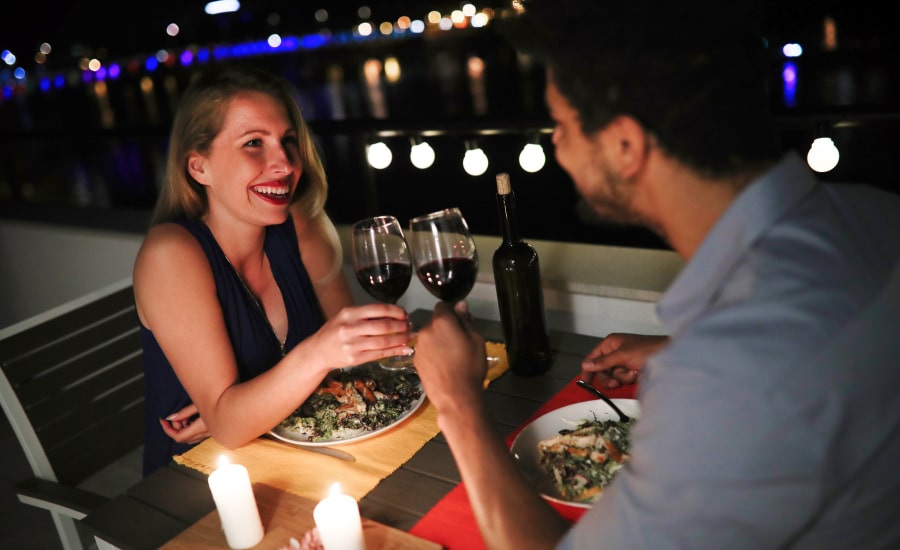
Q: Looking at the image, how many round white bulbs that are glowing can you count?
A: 5